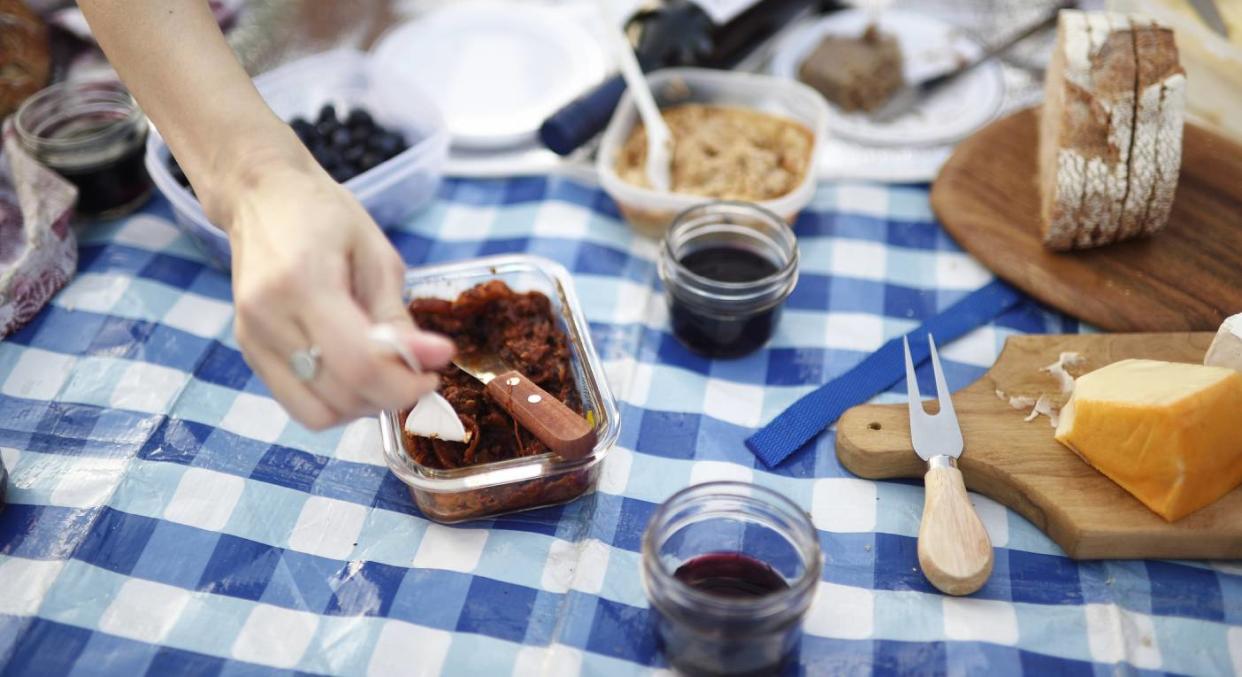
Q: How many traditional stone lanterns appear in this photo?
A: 0